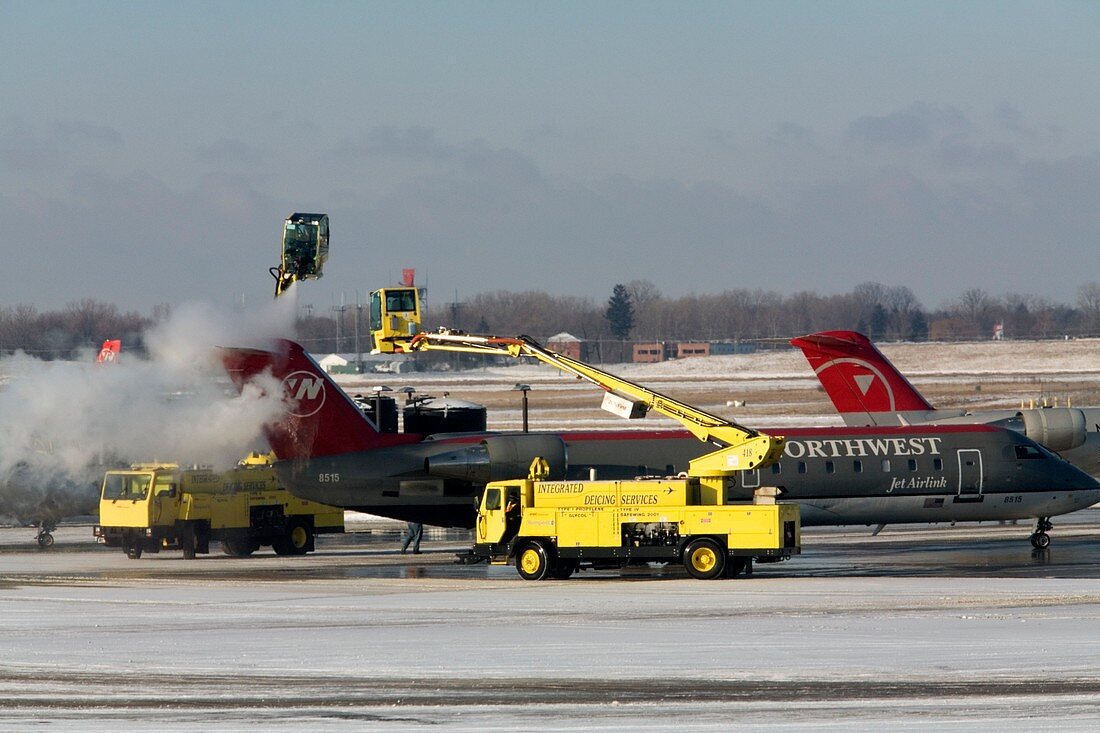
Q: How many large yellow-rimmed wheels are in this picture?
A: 3